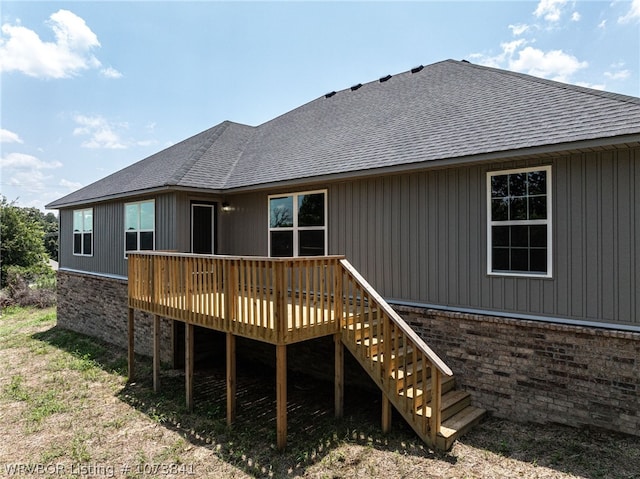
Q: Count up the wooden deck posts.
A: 7